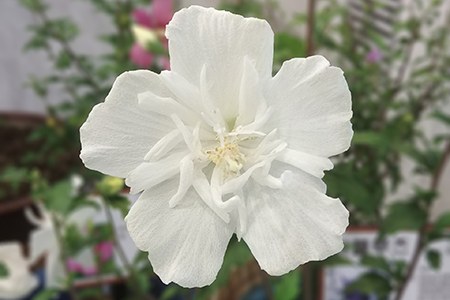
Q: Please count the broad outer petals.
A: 5